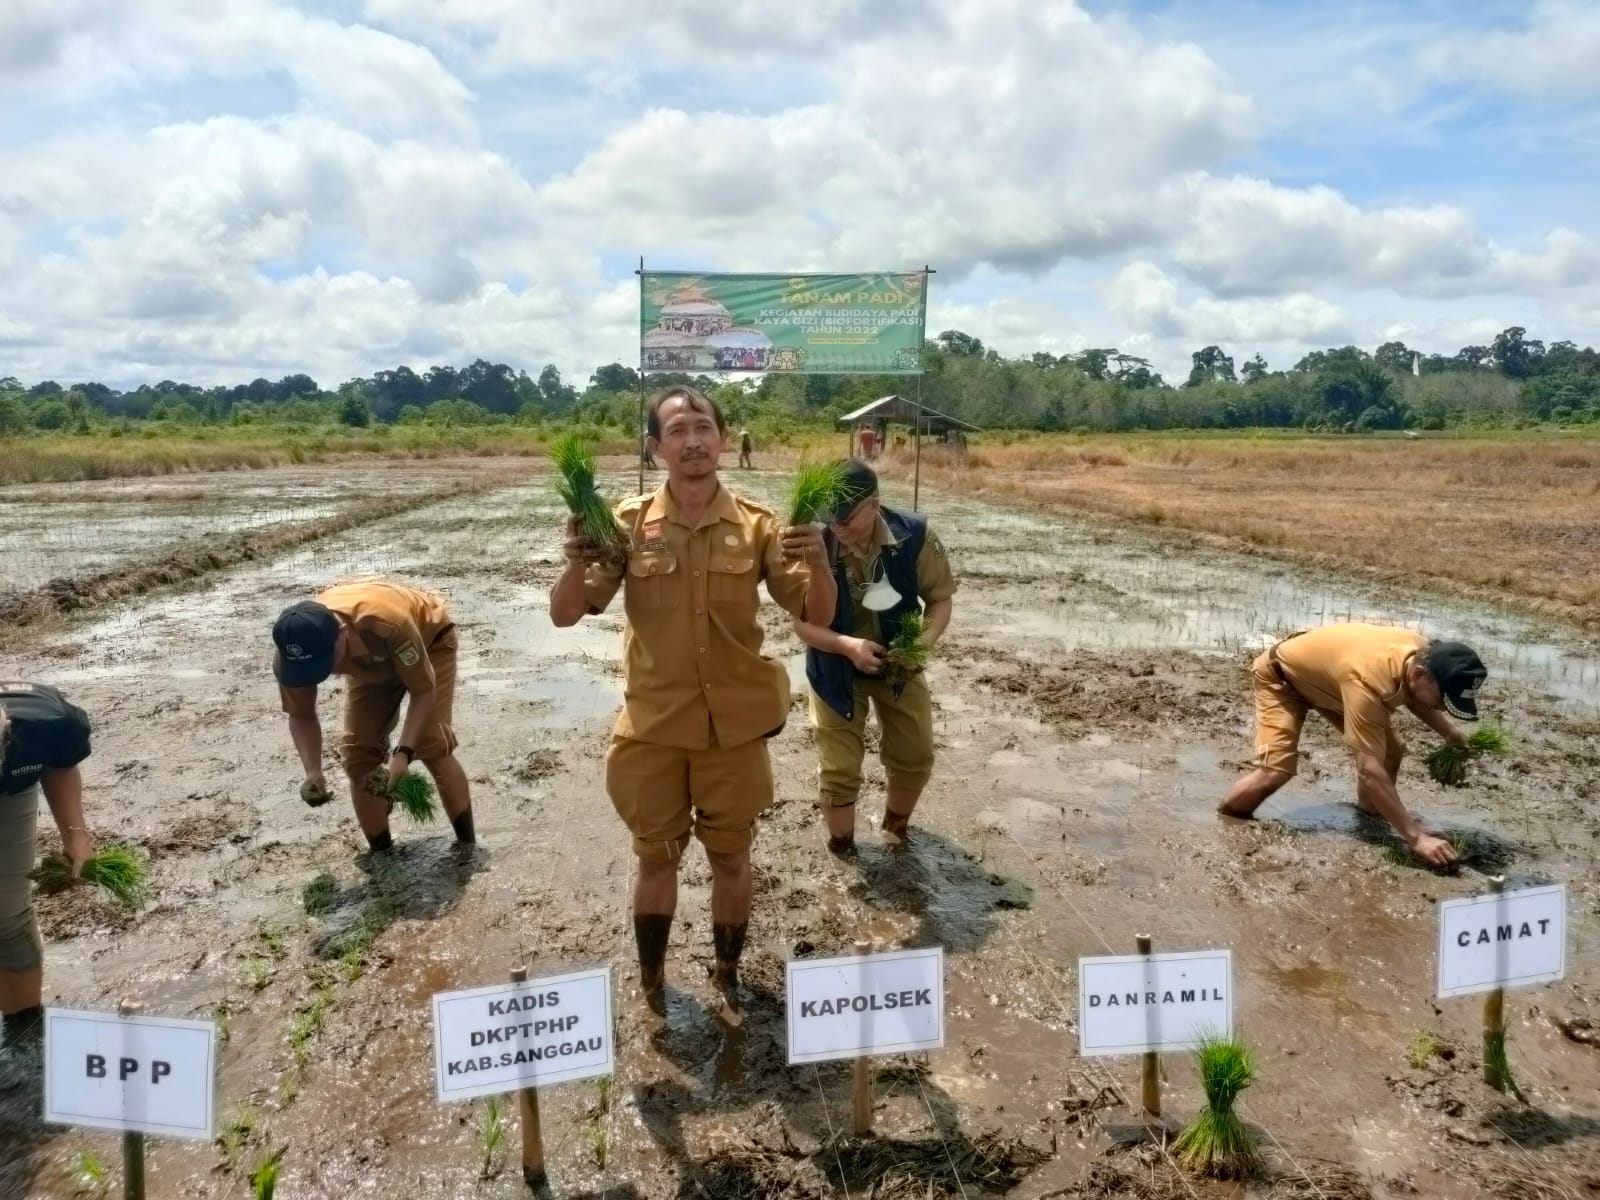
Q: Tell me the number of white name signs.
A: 5